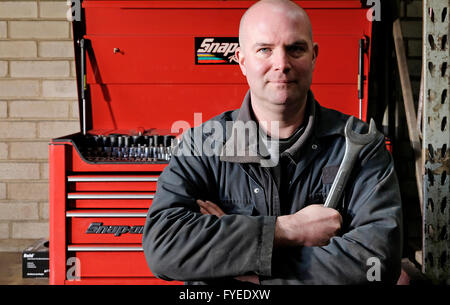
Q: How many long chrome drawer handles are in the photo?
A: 4